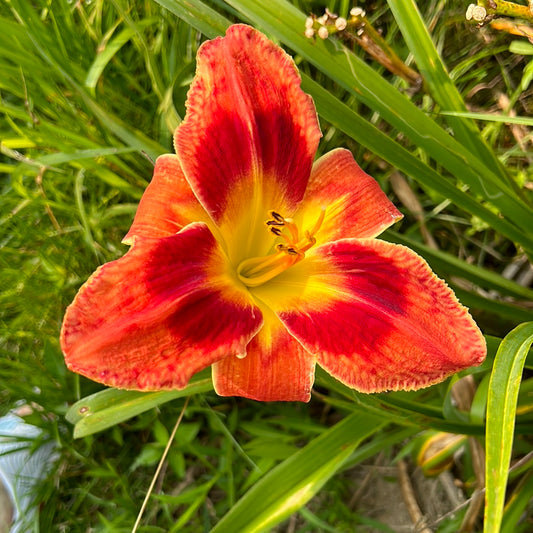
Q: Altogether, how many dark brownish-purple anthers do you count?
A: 5